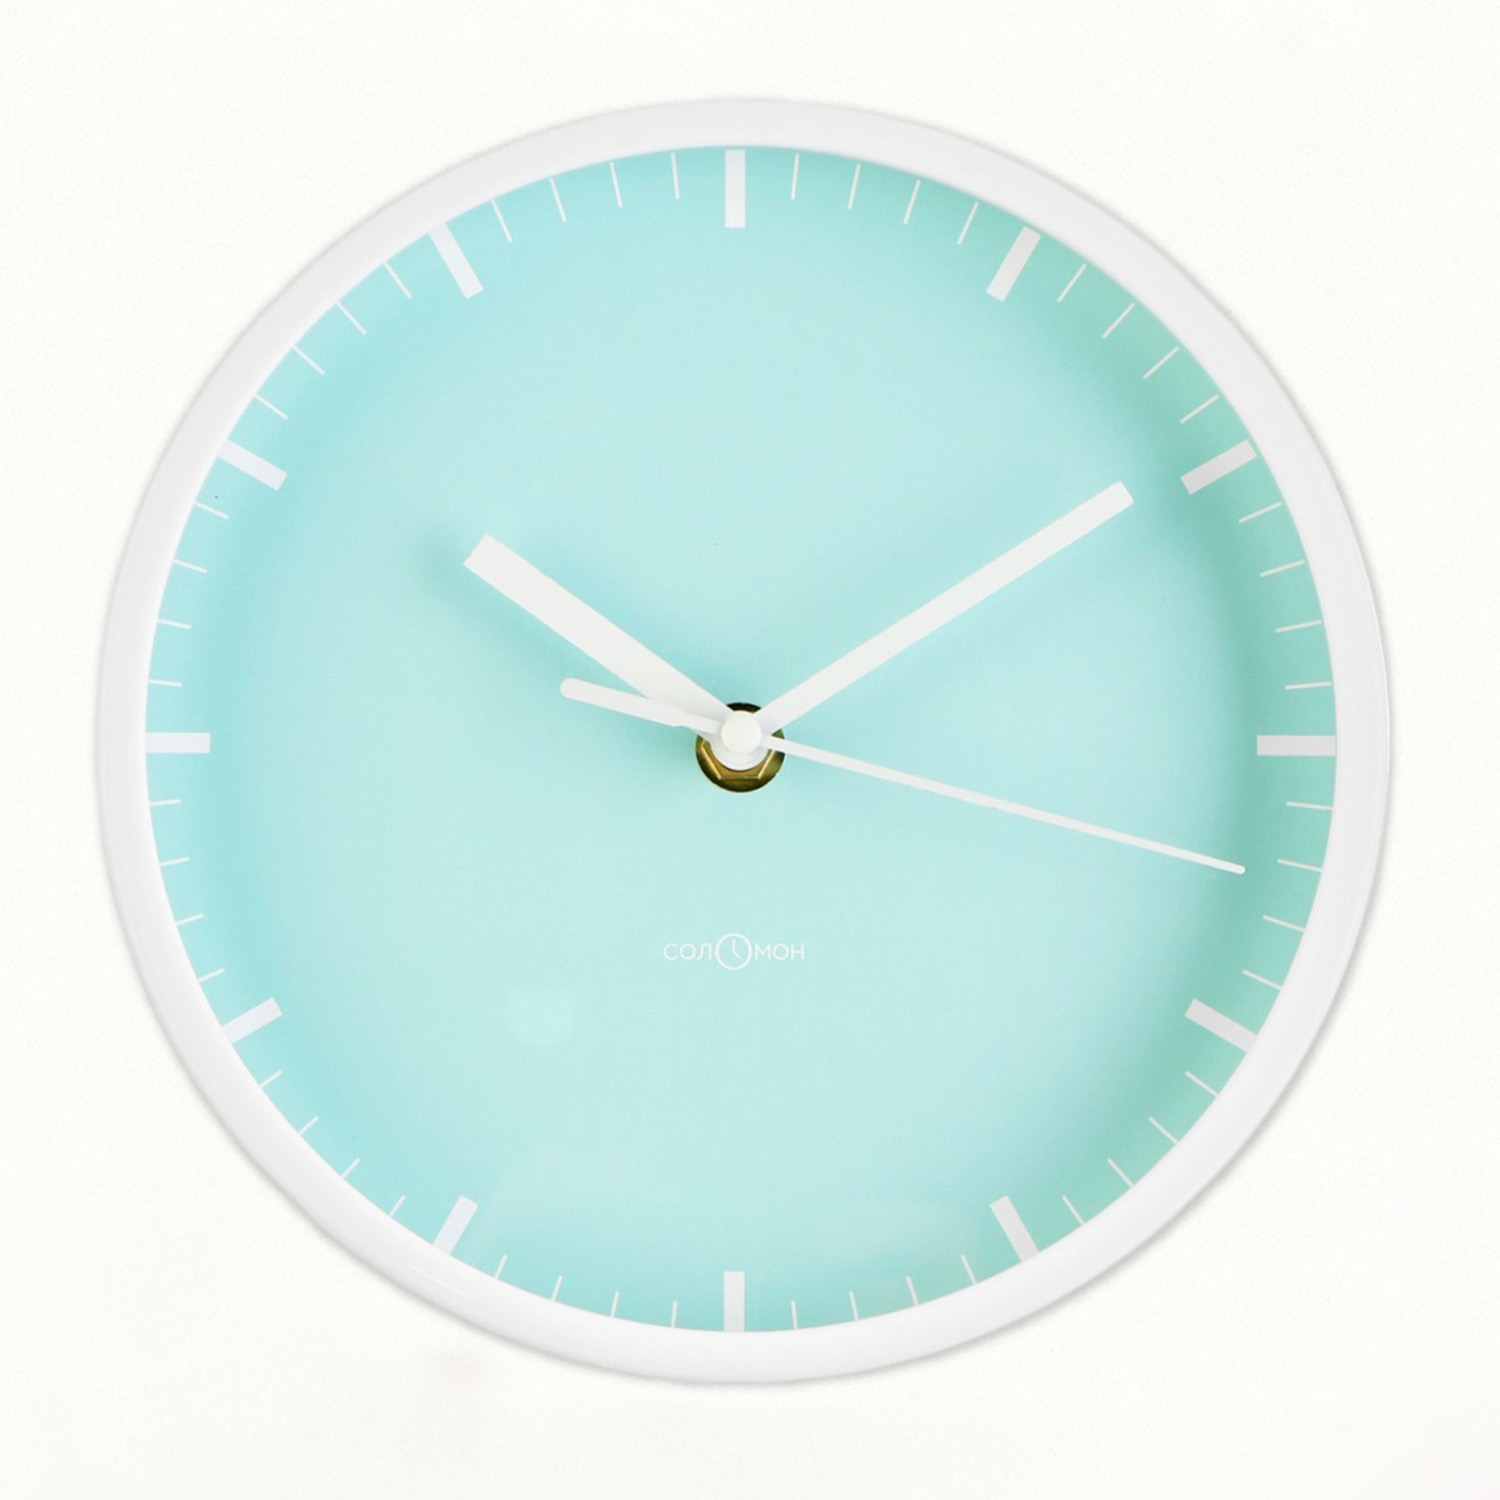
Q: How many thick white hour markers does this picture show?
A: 12